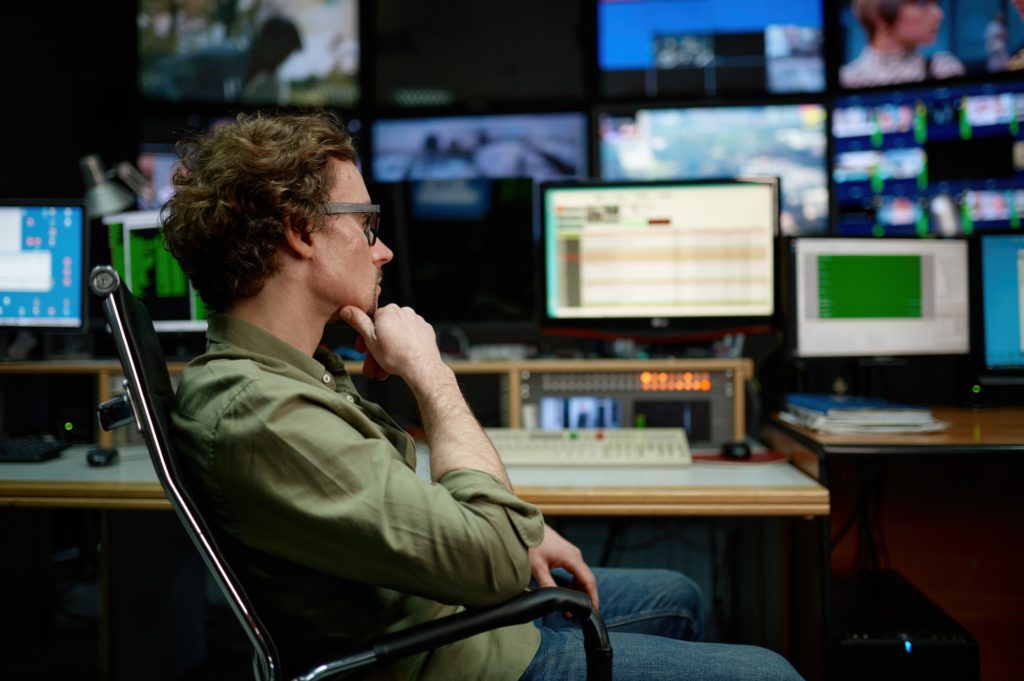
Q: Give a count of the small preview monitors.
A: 2